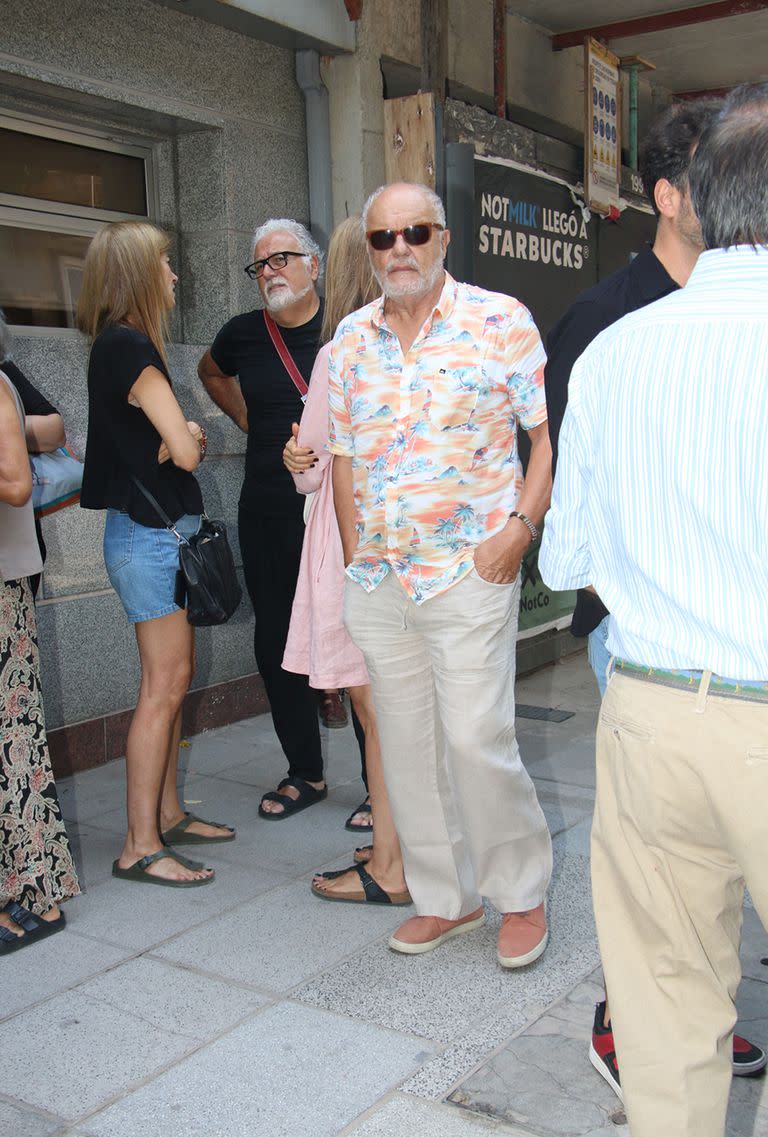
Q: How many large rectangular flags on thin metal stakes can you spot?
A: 0